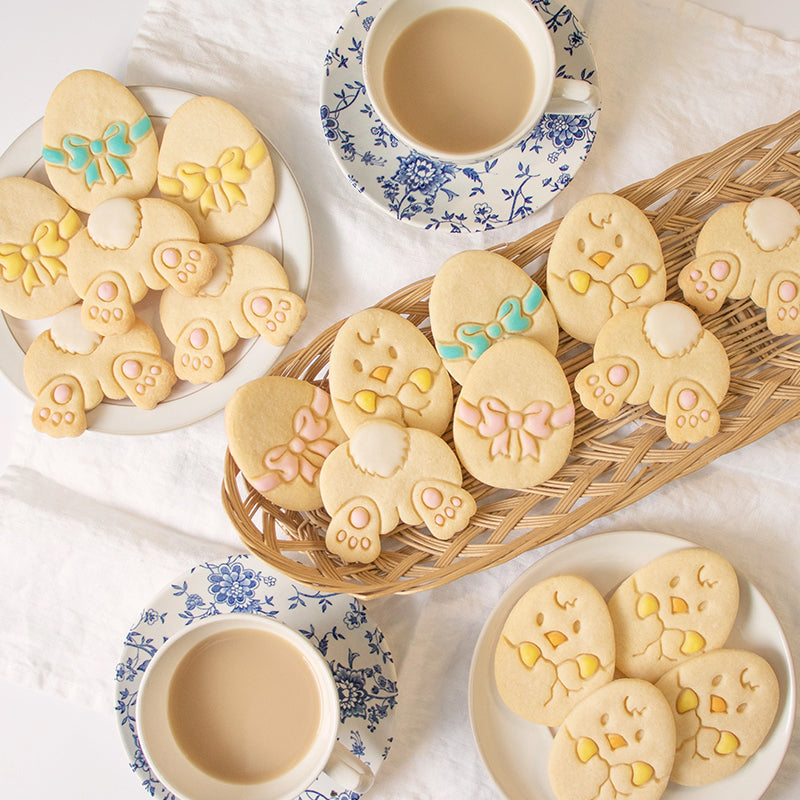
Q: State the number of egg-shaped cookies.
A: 12